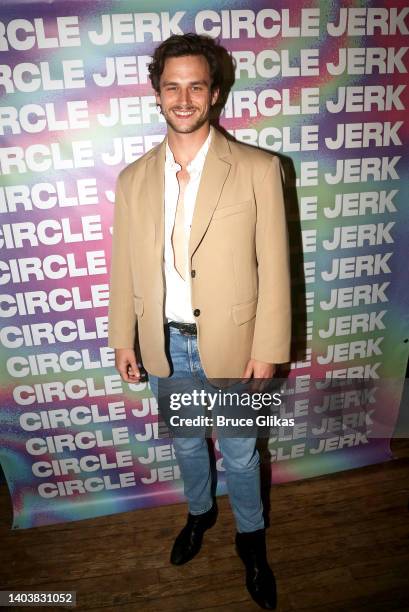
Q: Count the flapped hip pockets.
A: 2